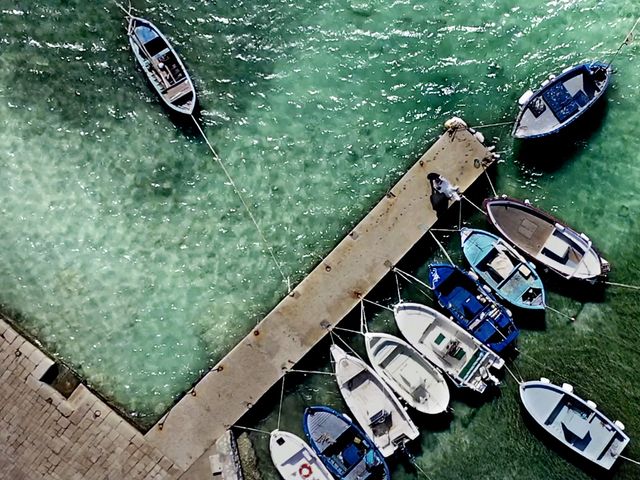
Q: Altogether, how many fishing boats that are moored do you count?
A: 11